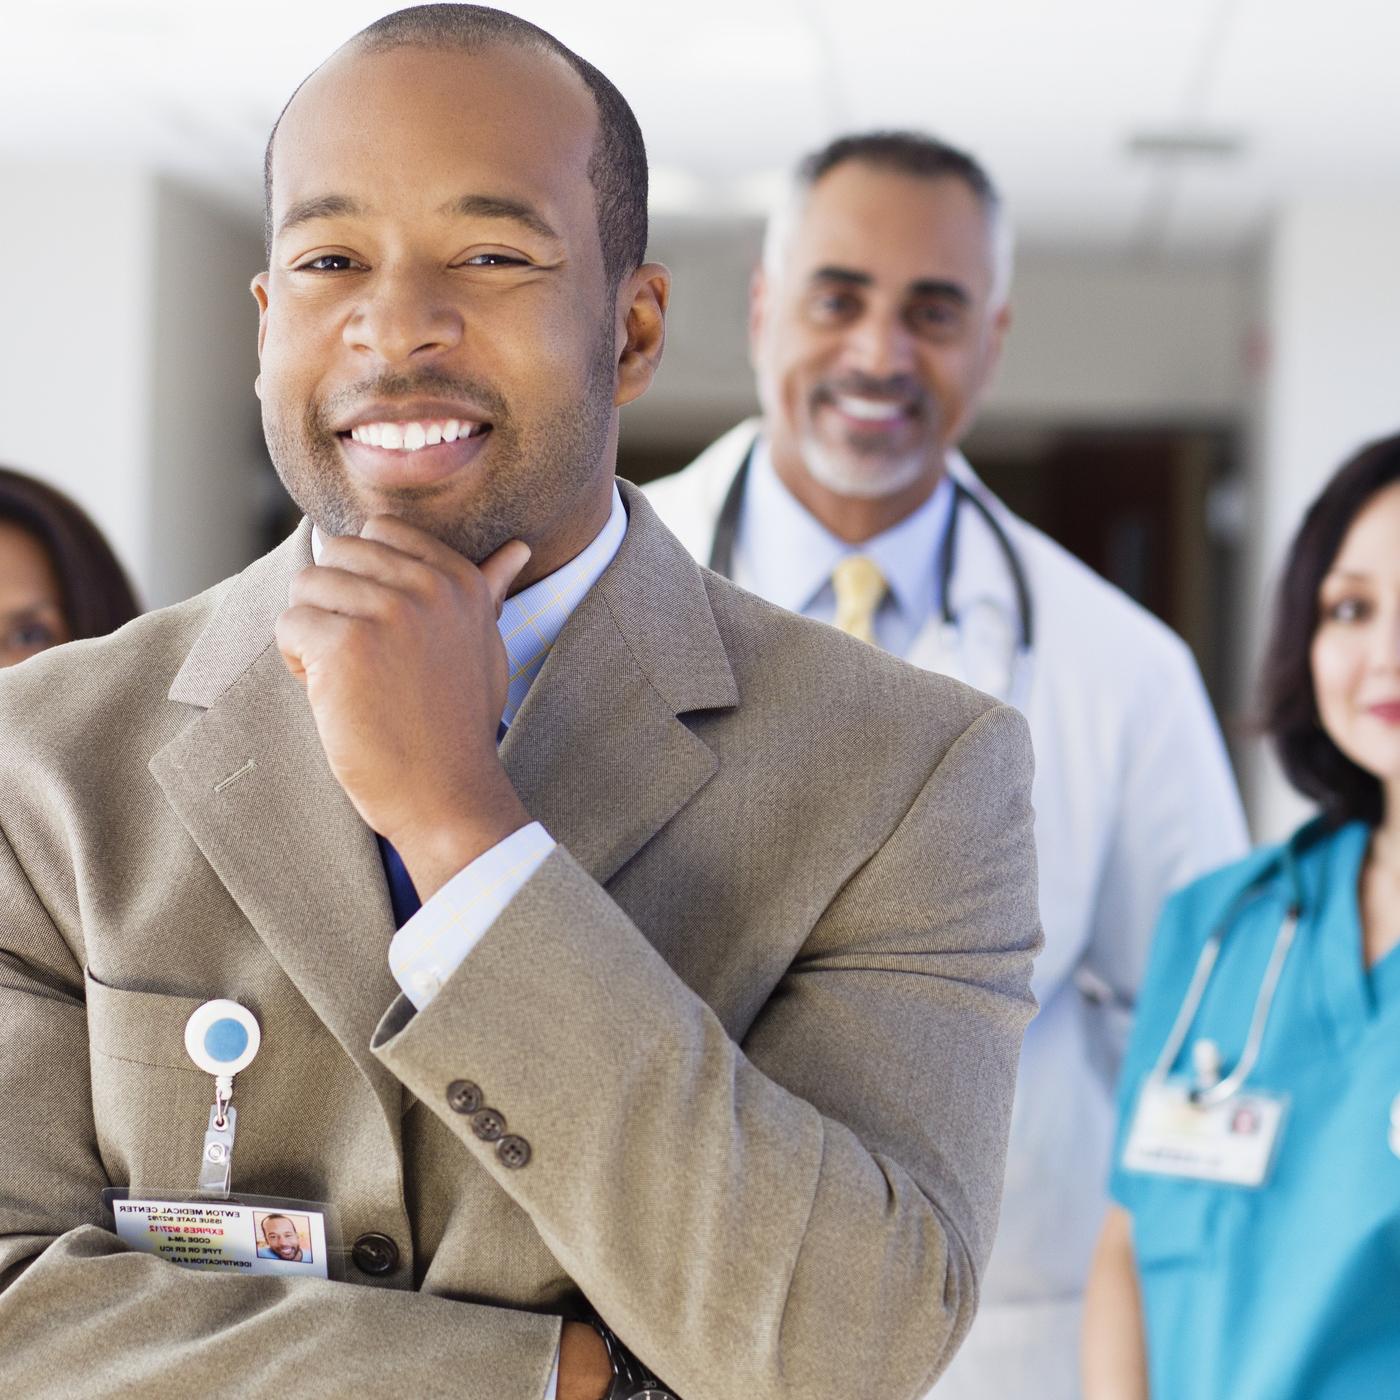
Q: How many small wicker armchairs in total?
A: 0